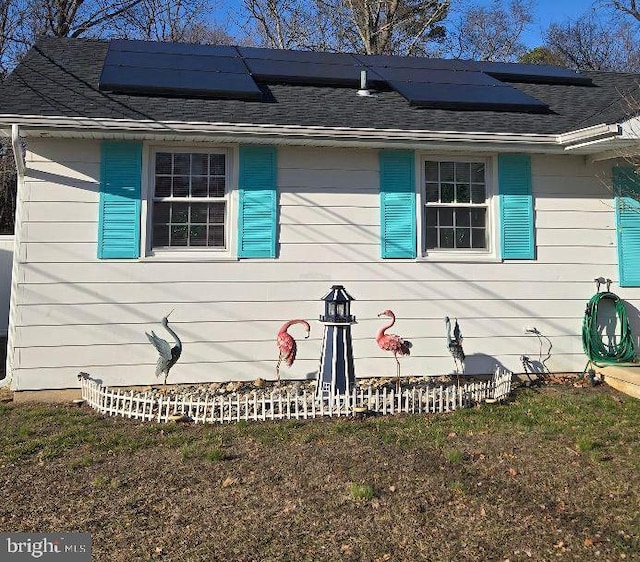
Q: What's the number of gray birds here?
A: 2